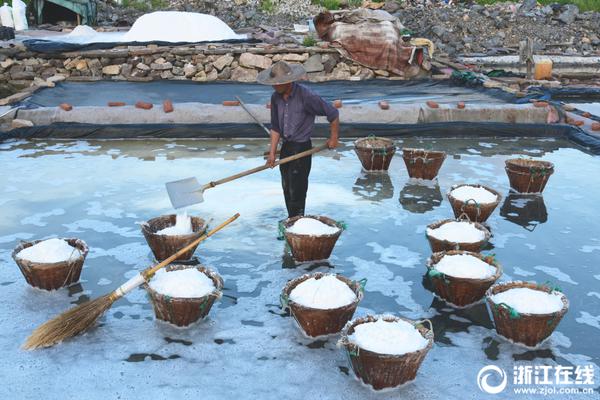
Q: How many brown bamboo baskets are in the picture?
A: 13